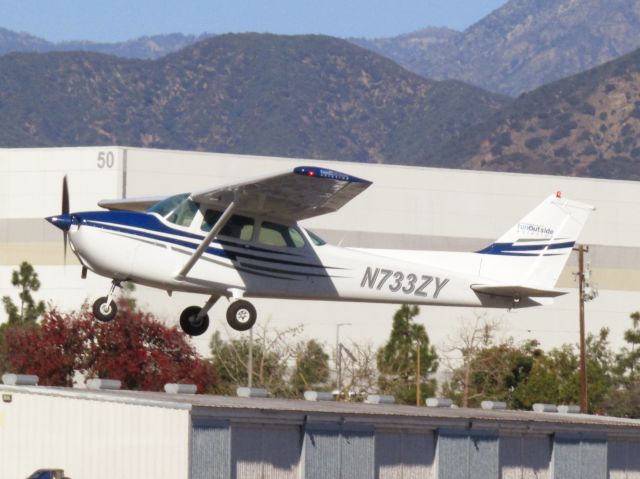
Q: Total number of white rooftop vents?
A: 10